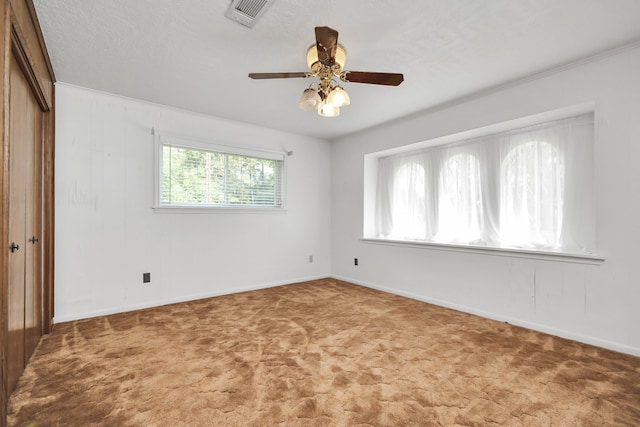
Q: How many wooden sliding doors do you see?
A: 2